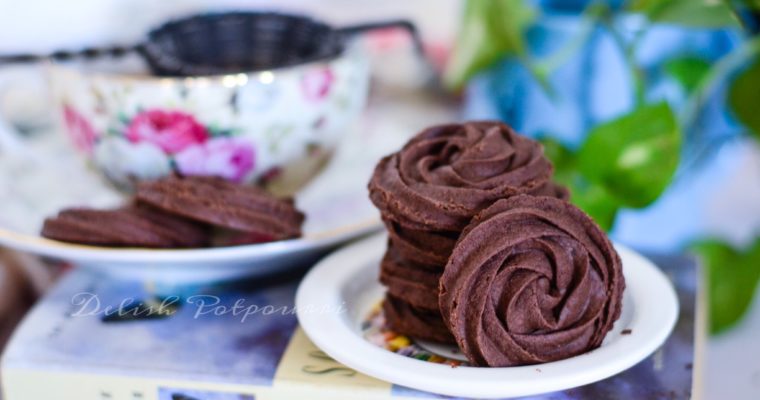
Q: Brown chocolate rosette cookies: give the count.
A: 7